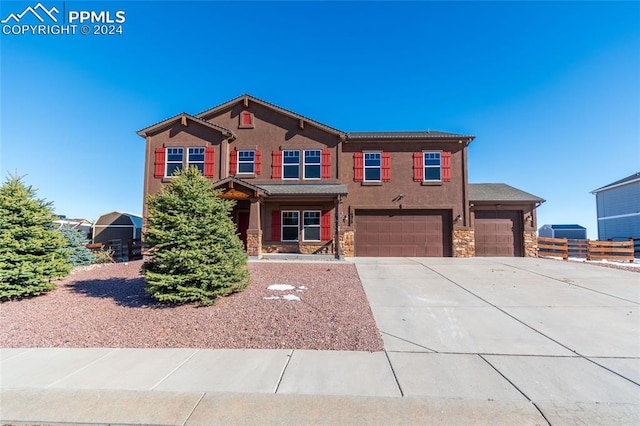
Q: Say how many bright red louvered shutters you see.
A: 12